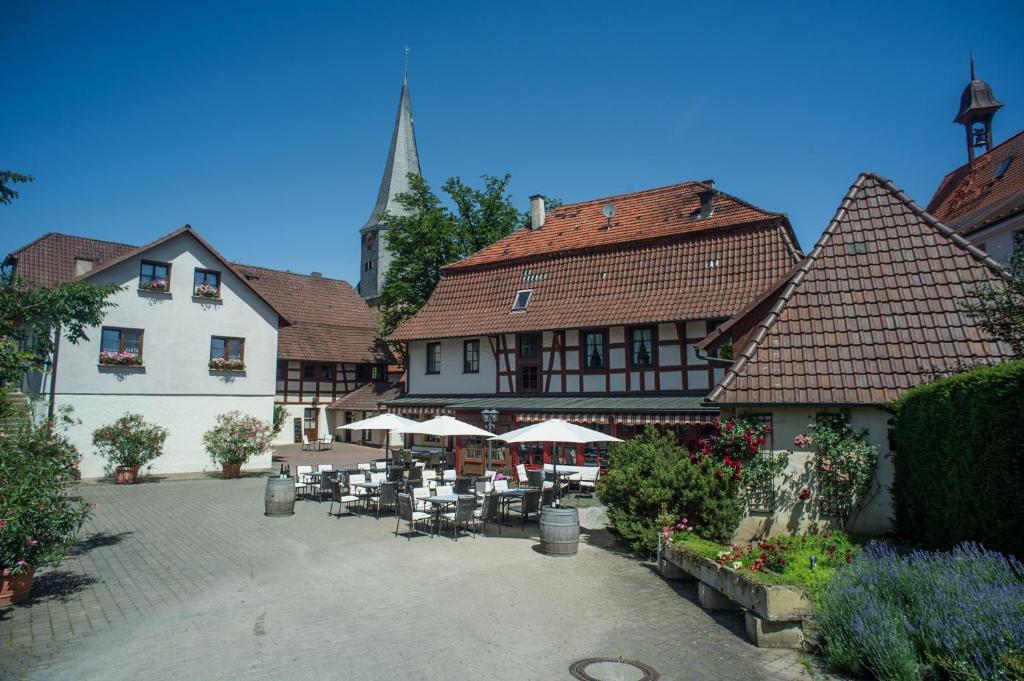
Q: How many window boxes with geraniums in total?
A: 4